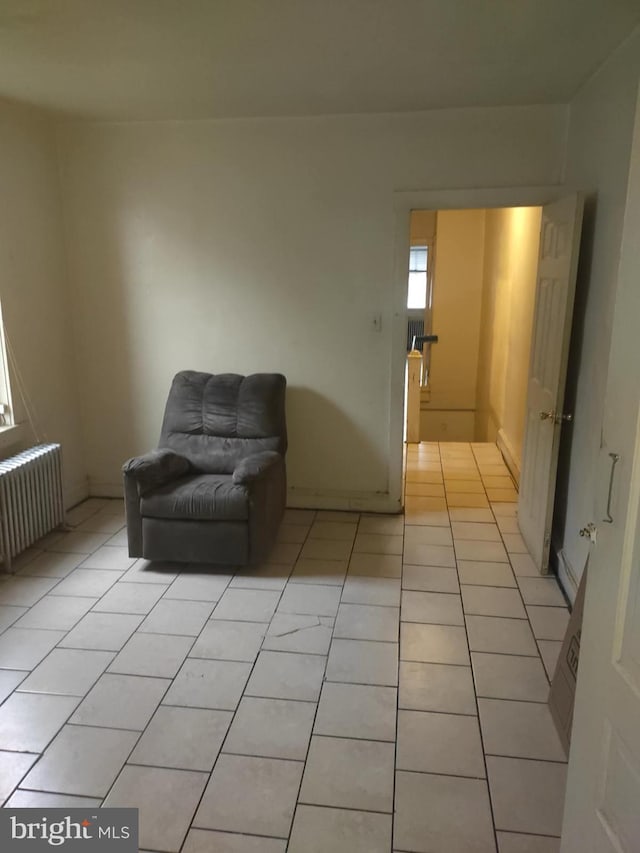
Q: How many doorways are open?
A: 1